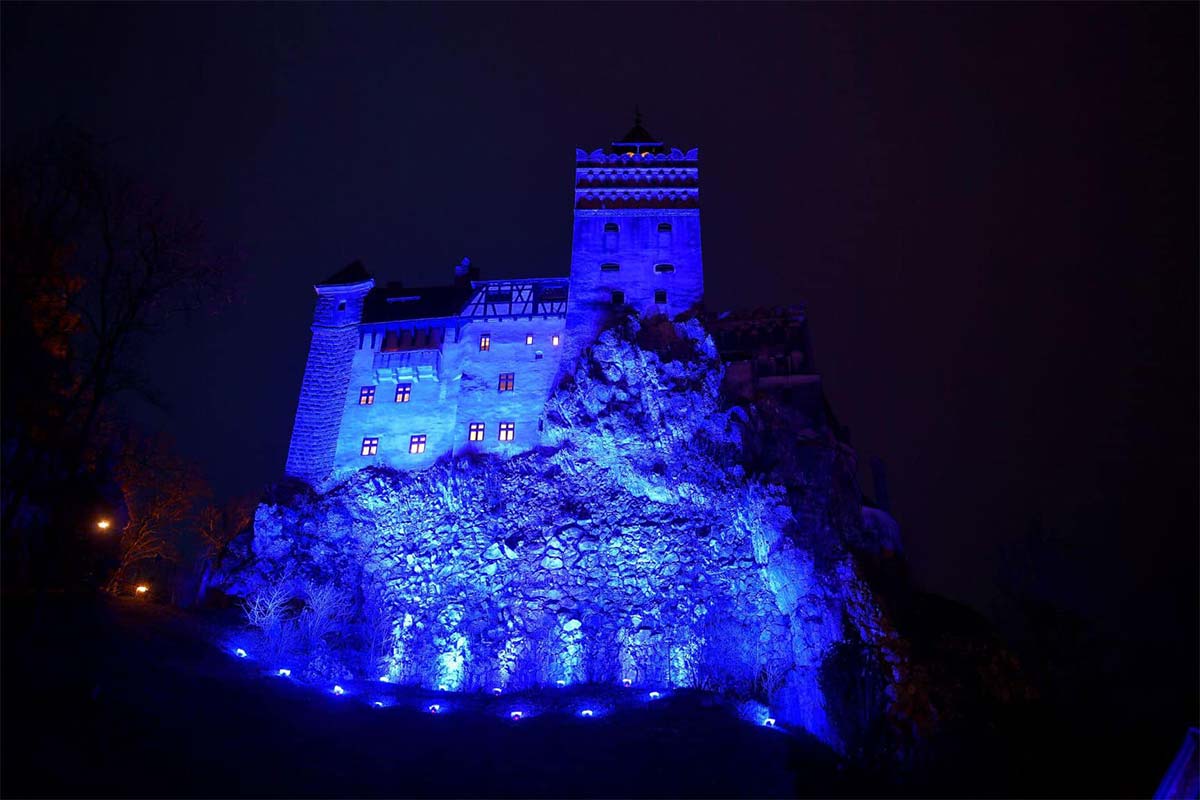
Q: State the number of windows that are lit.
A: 10